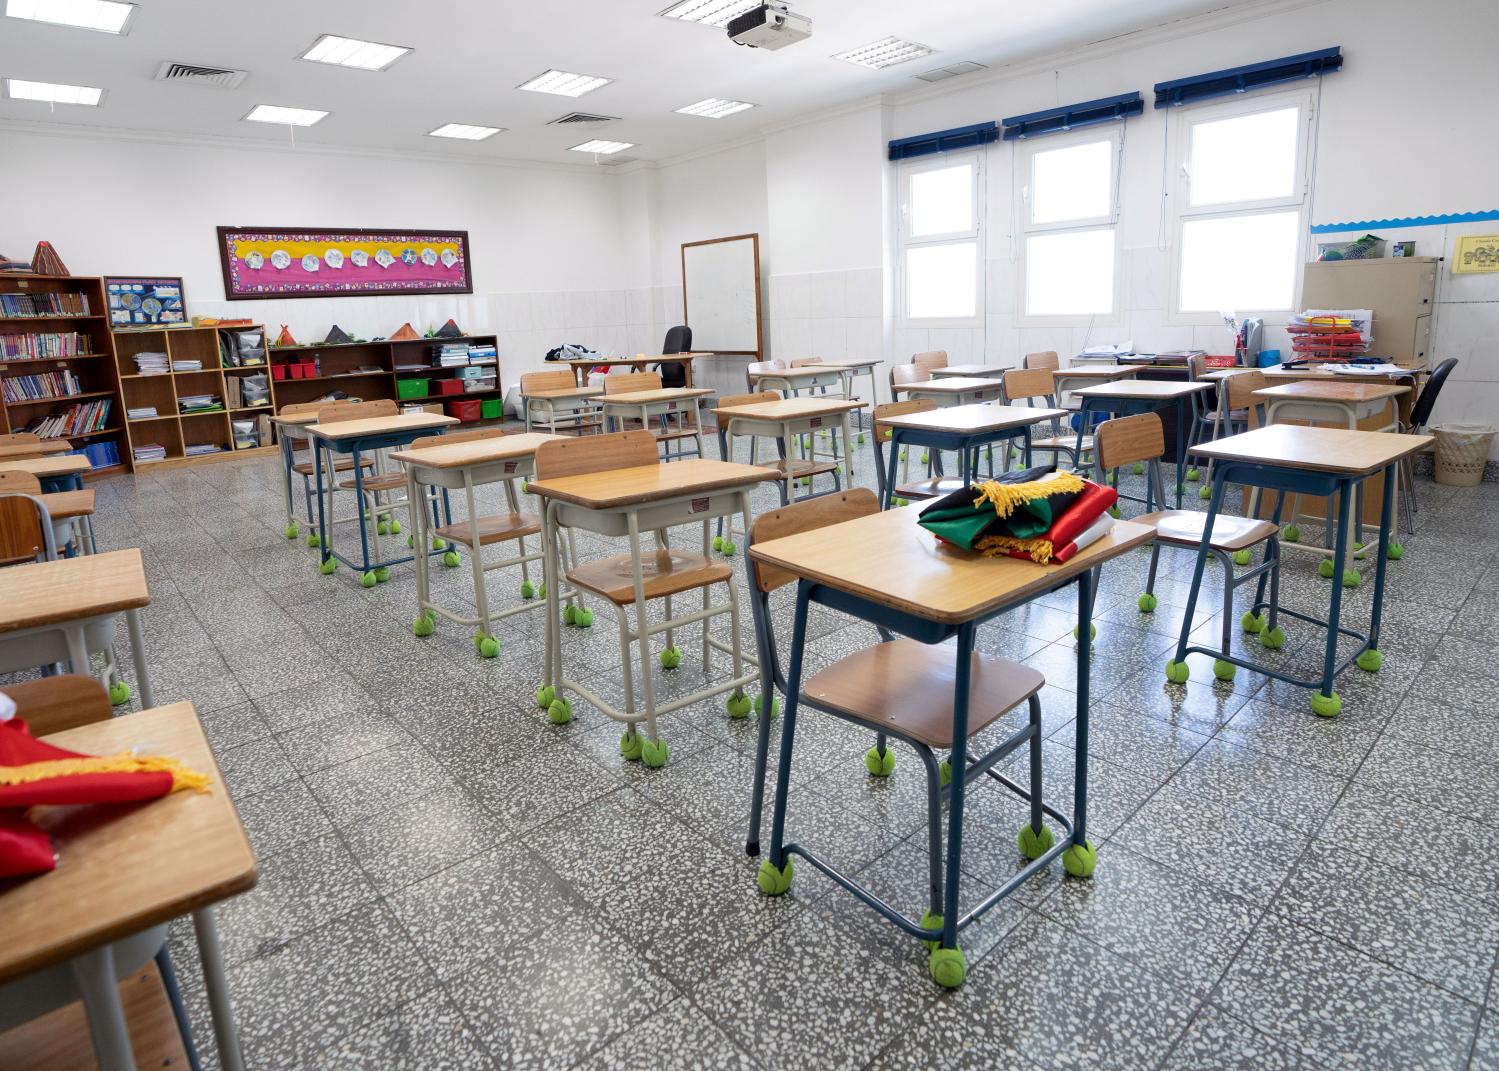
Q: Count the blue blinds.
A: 3